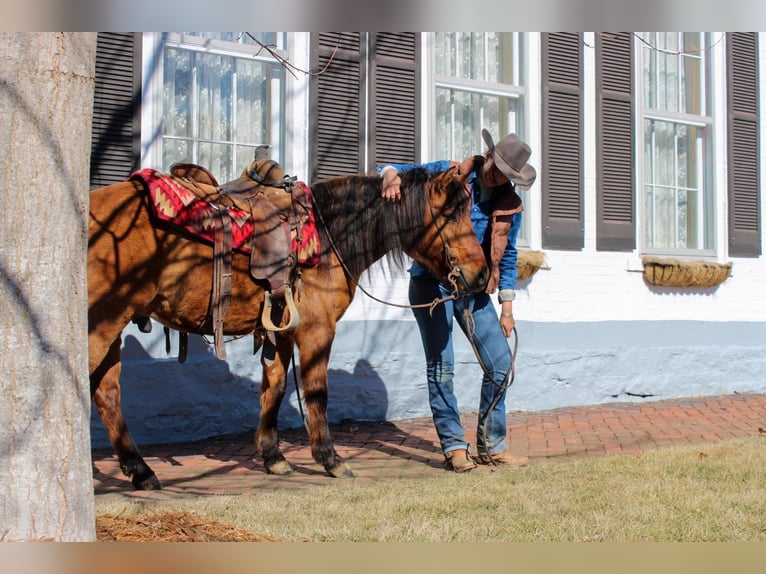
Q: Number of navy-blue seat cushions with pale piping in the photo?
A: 0